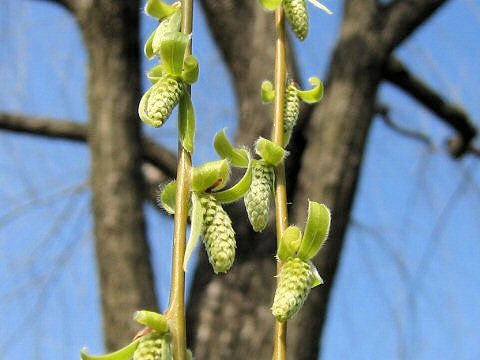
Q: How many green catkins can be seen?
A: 8